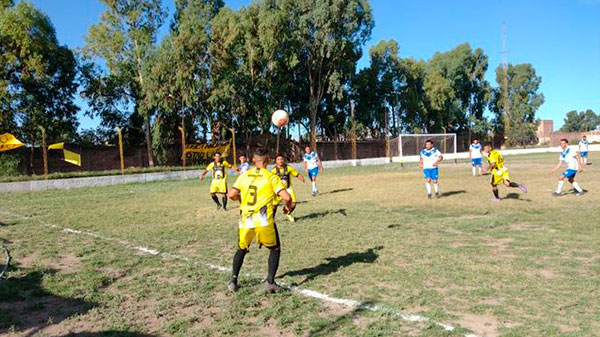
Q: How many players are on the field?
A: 10